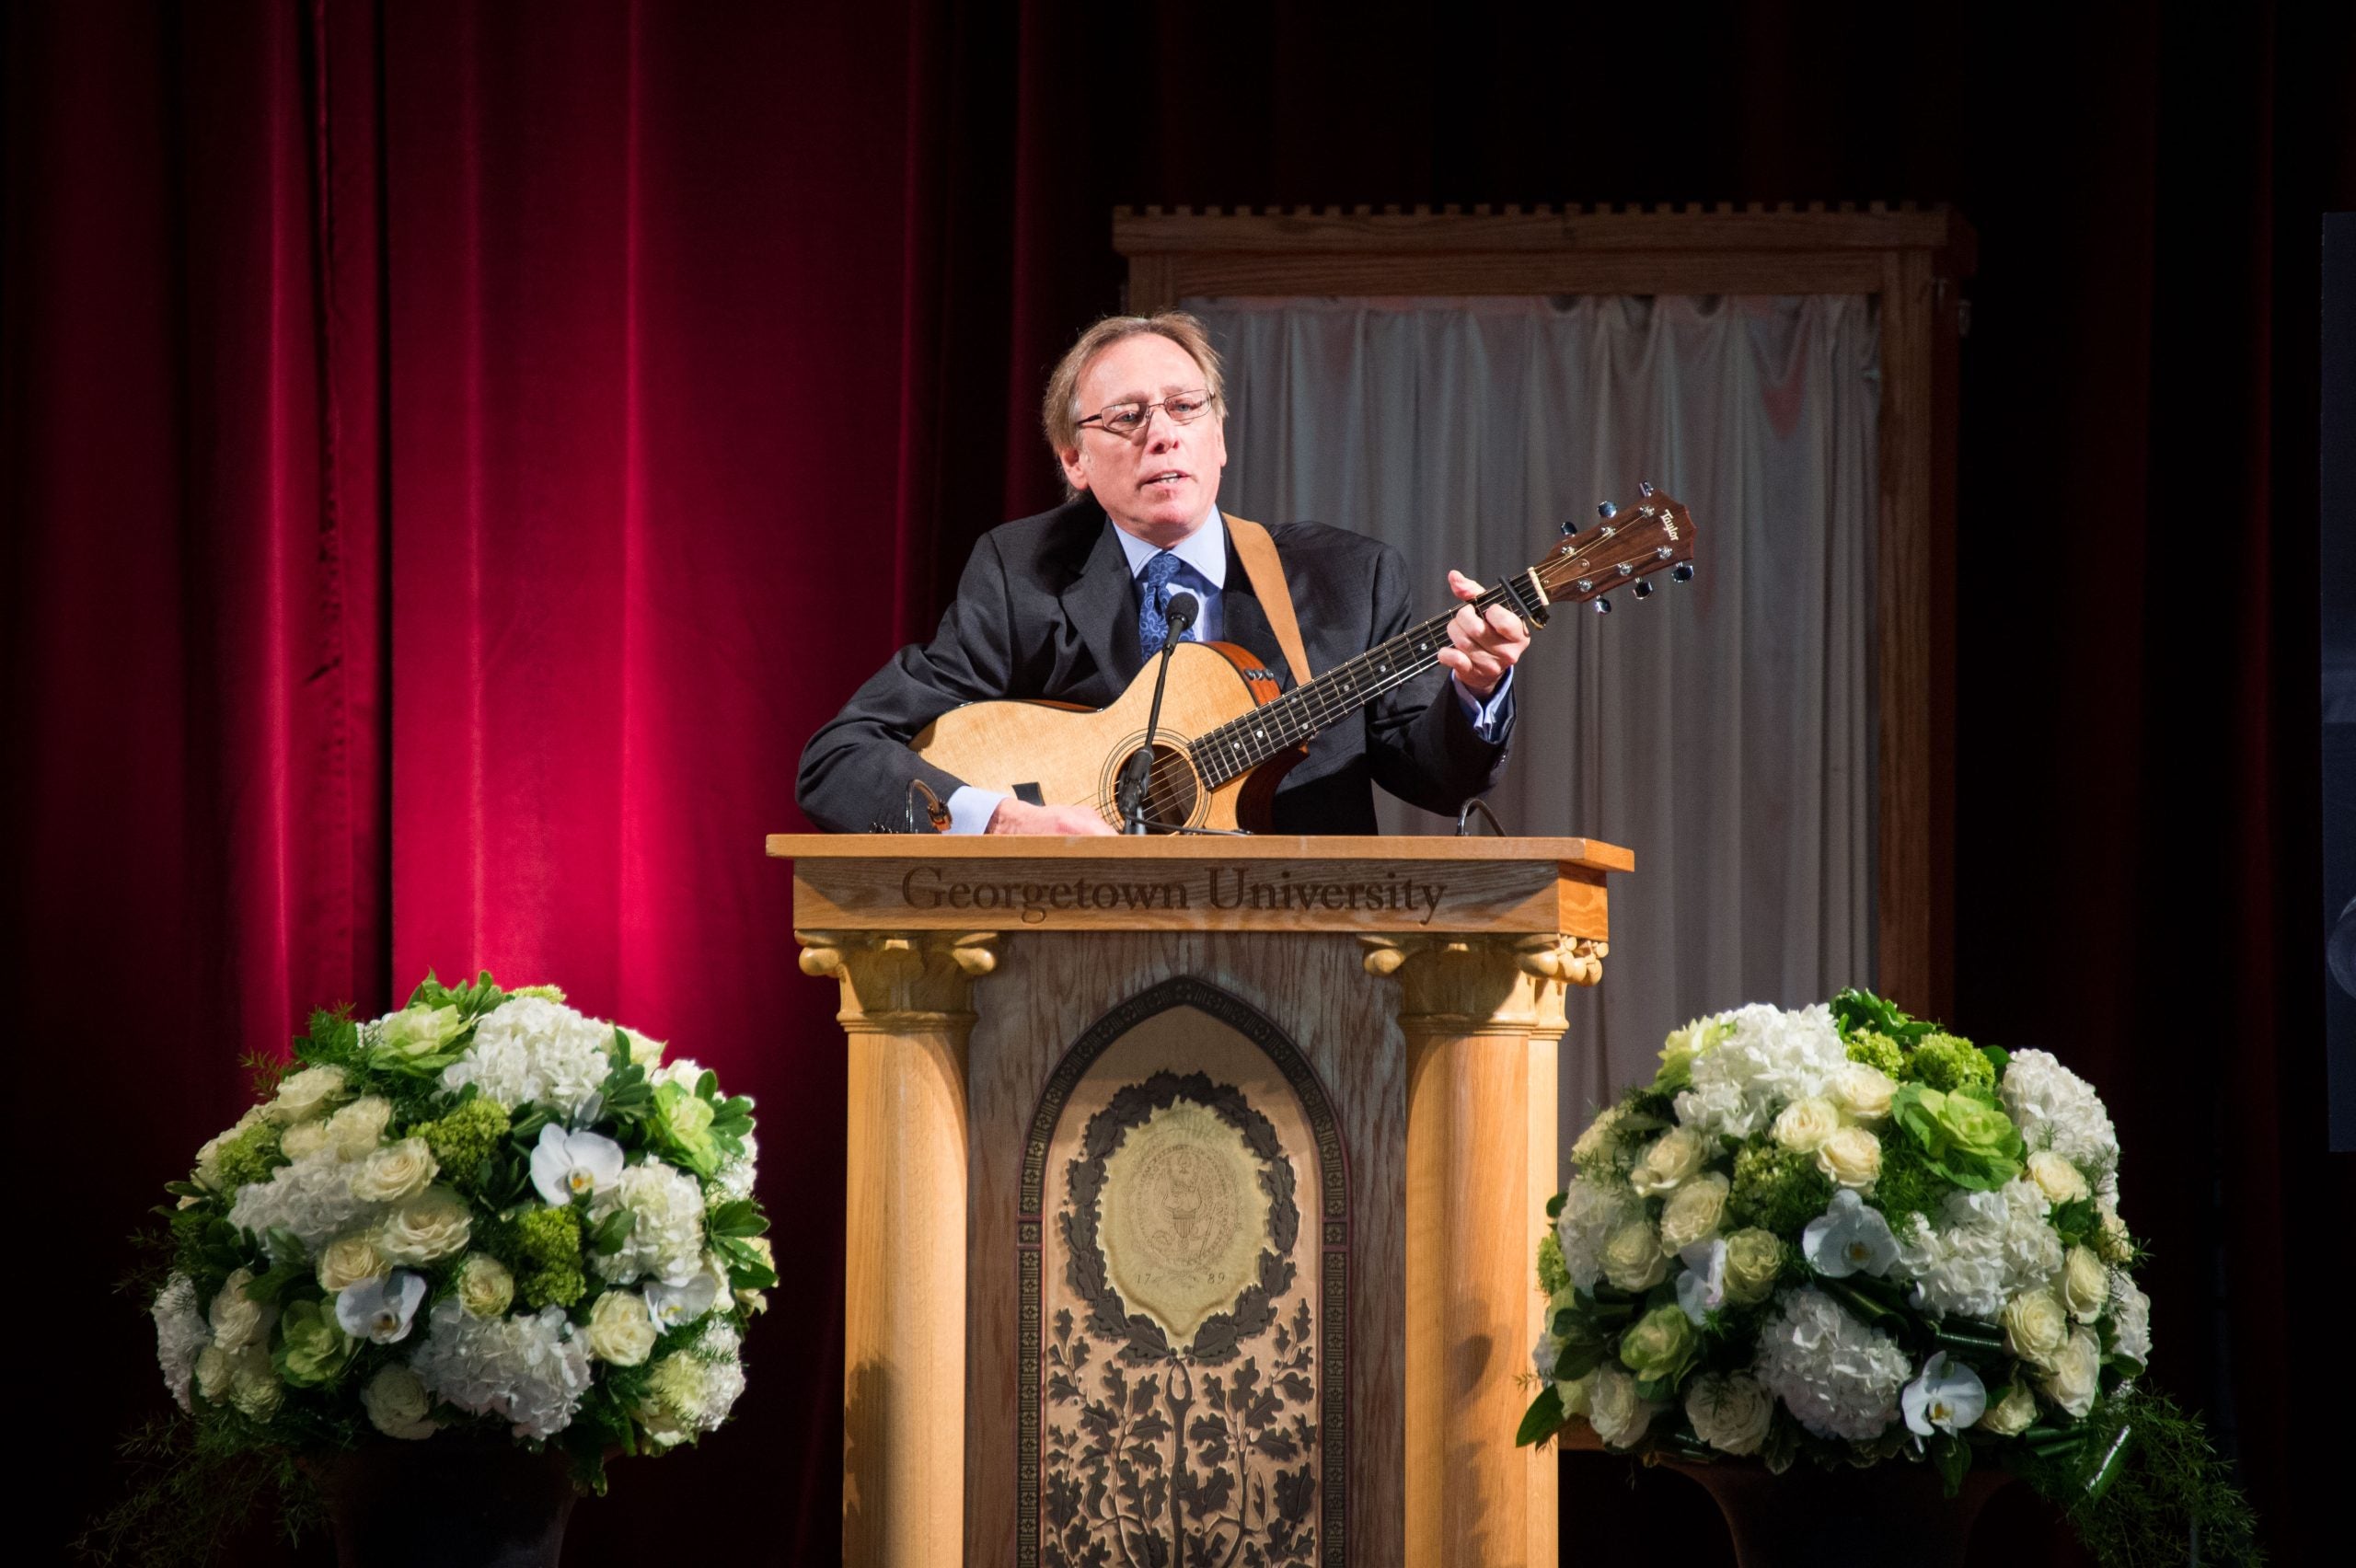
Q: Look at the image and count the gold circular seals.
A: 1